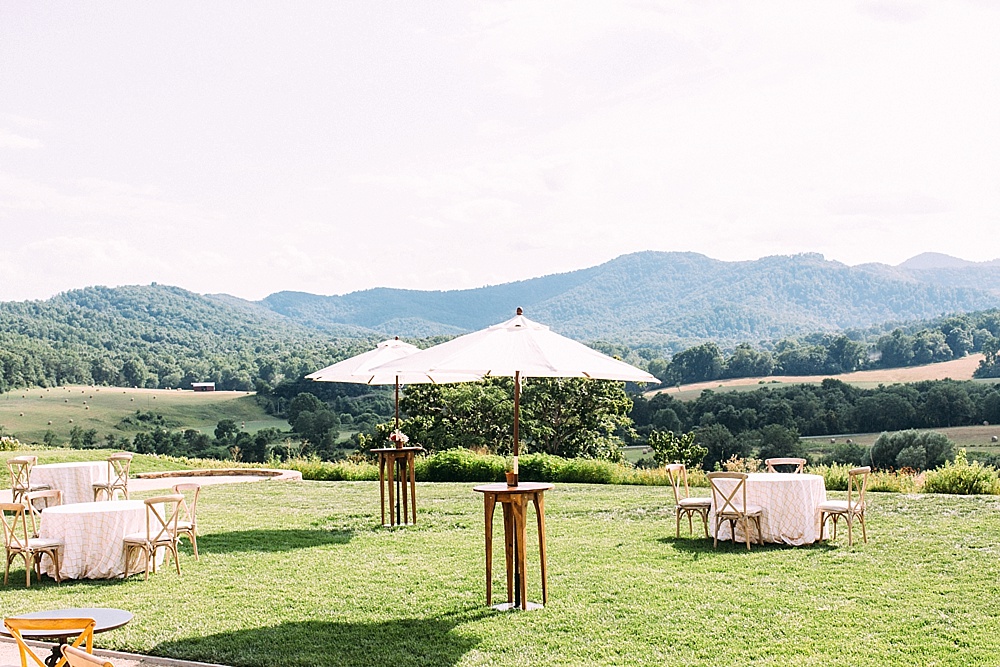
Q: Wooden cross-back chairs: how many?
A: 14